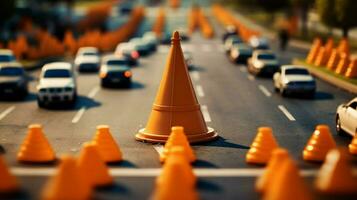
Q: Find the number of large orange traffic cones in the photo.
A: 1